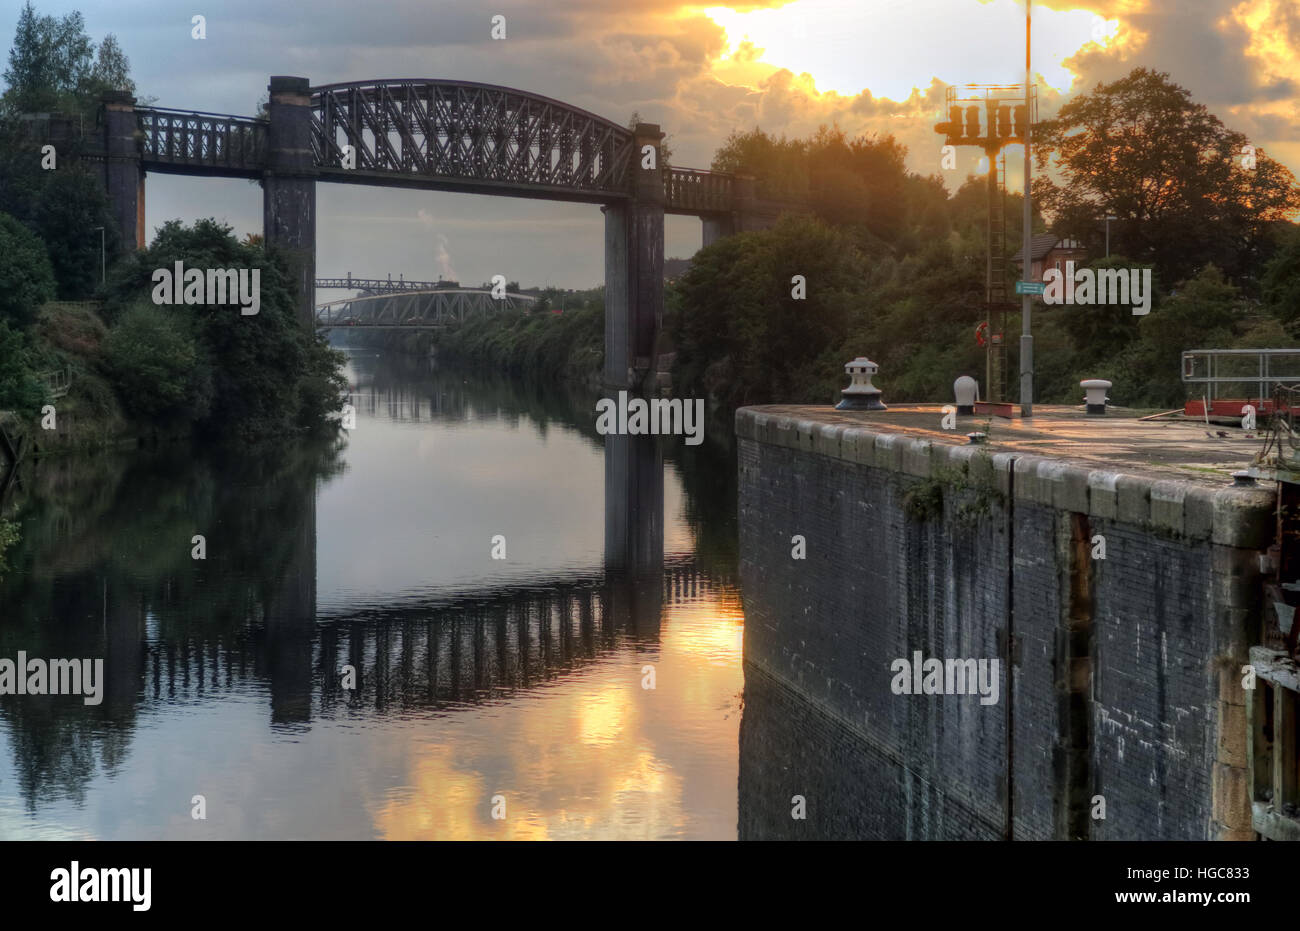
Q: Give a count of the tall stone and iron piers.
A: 4